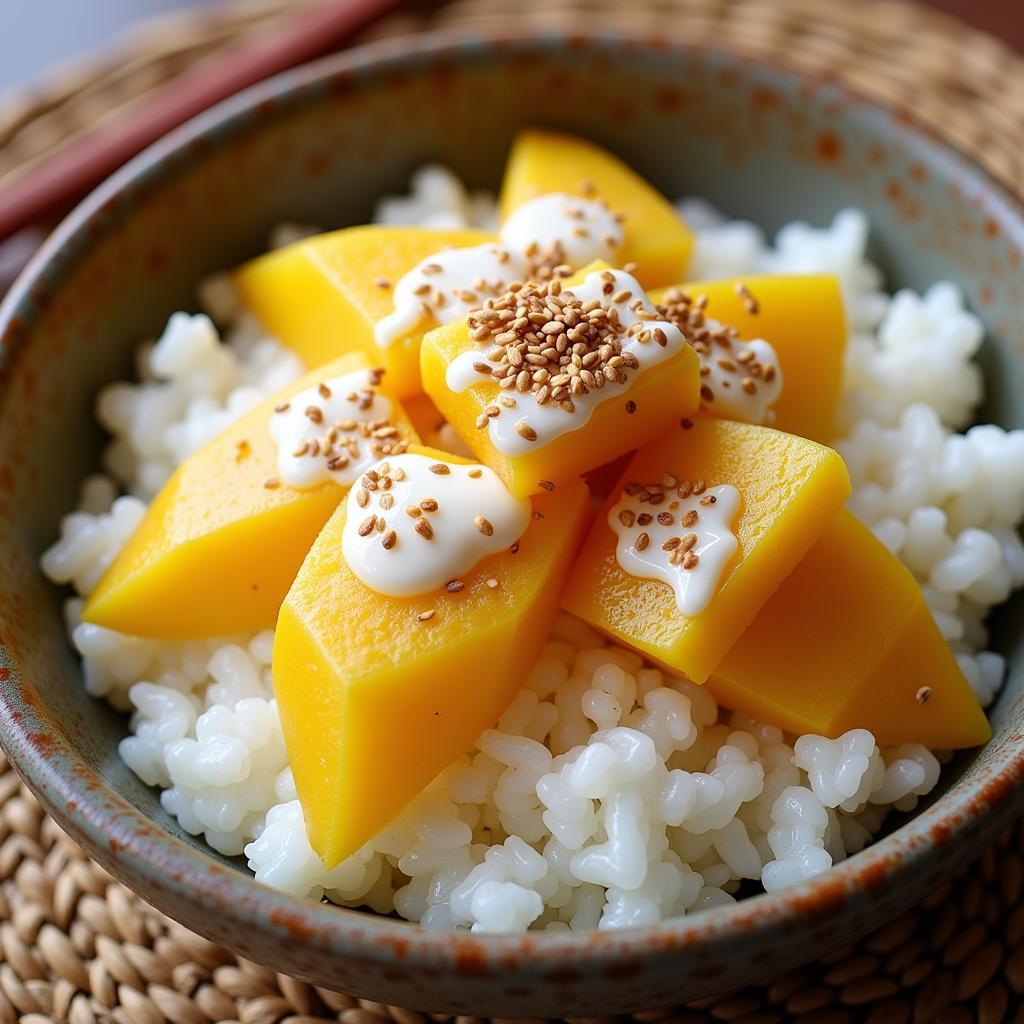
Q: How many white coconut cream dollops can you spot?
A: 7